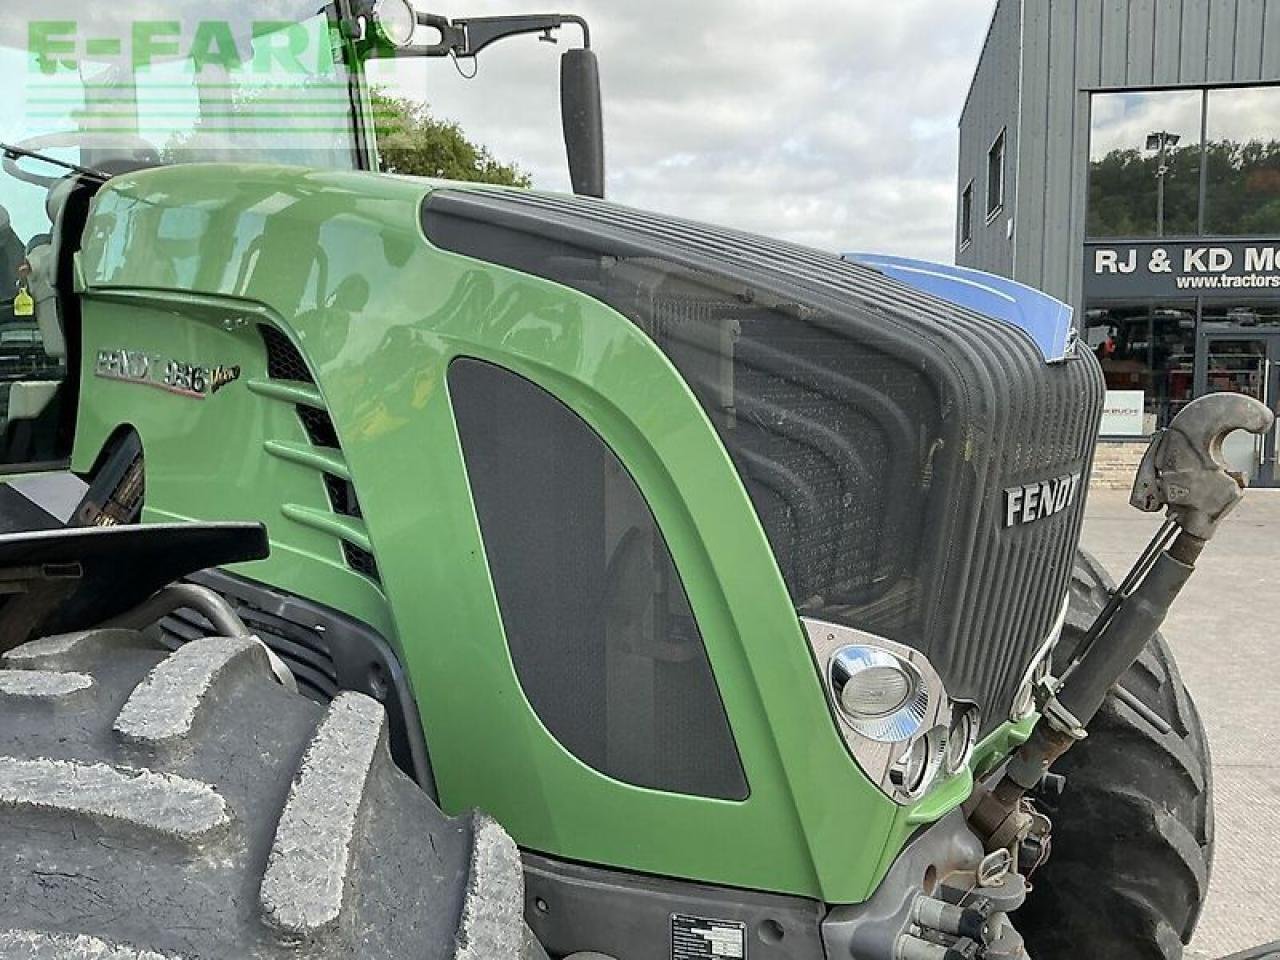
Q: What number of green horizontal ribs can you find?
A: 3